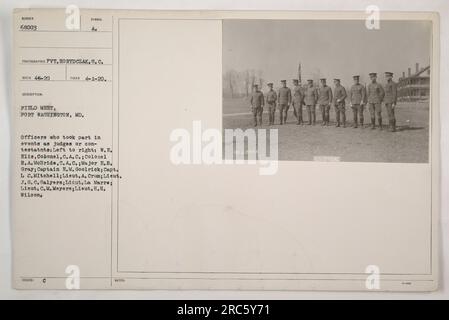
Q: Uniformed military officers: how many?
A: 10